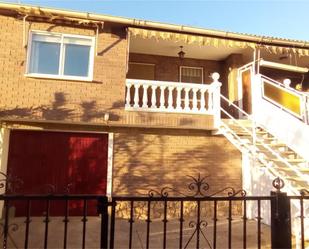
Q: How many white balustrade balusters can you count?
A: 11